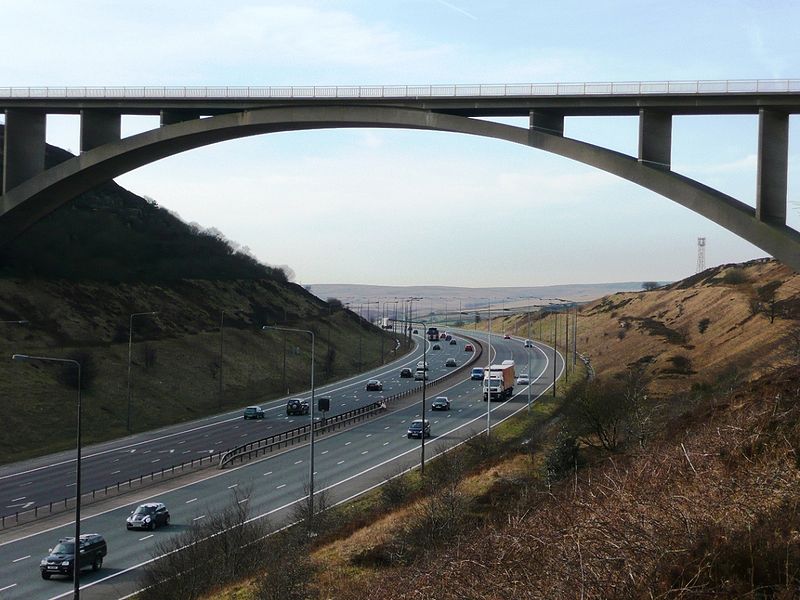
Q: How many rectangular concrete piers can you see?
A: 6